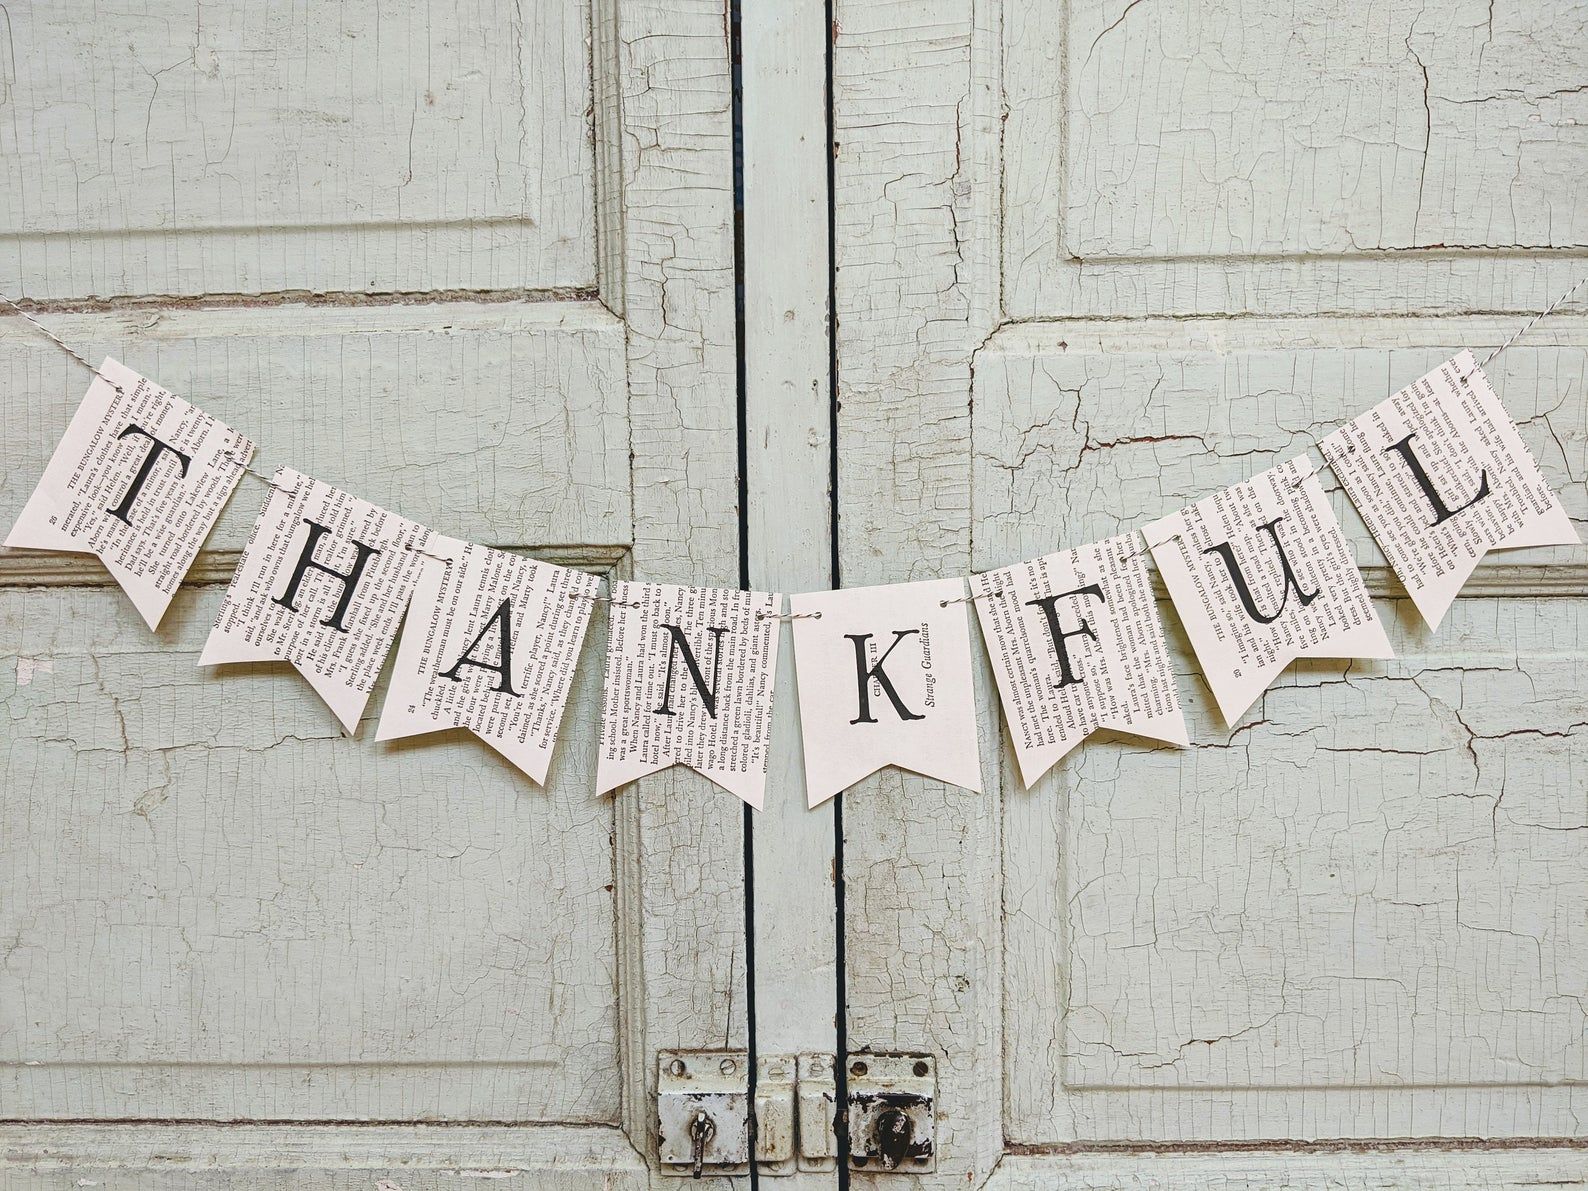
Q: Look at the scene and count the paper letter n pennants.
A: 1